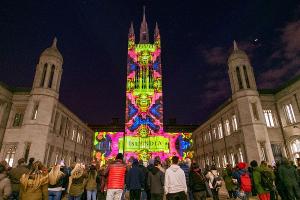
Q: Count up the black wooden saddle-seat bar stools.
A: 0